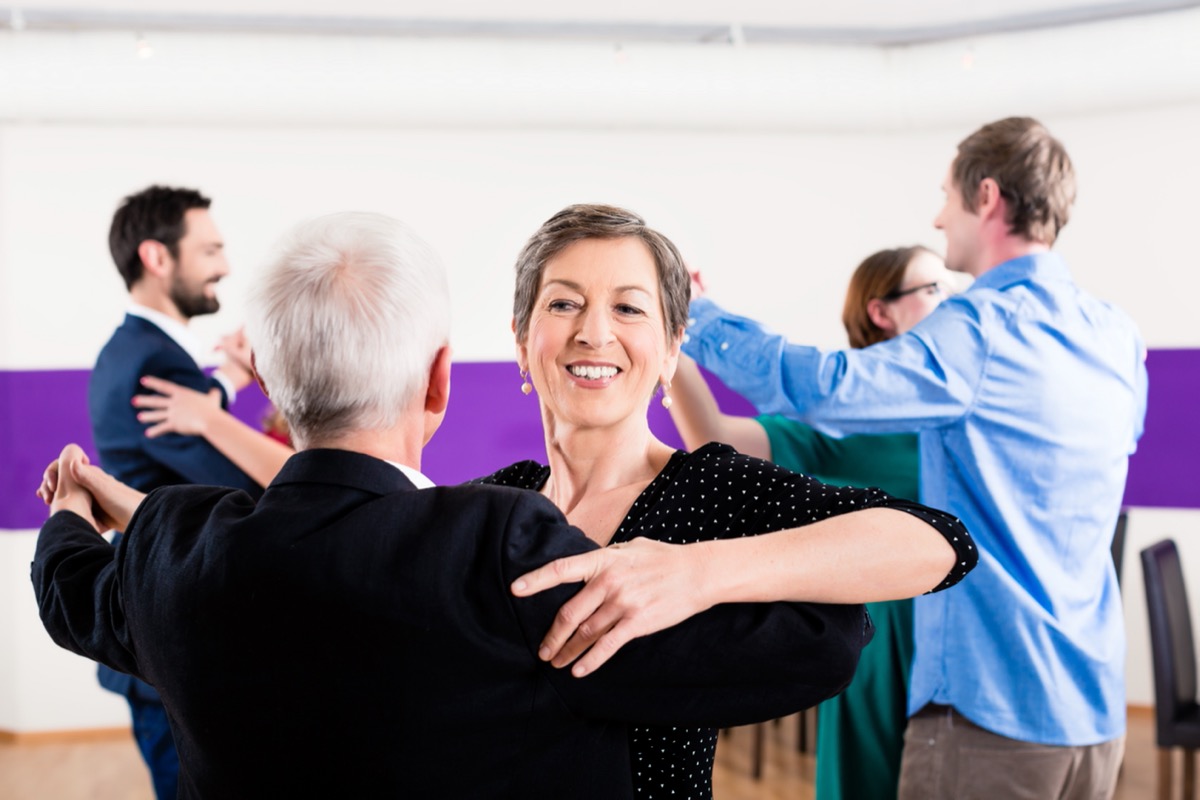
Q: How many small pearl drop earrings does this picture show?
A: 2